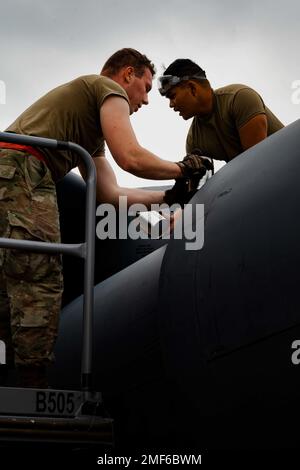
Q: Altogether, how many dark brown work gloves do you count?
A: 2